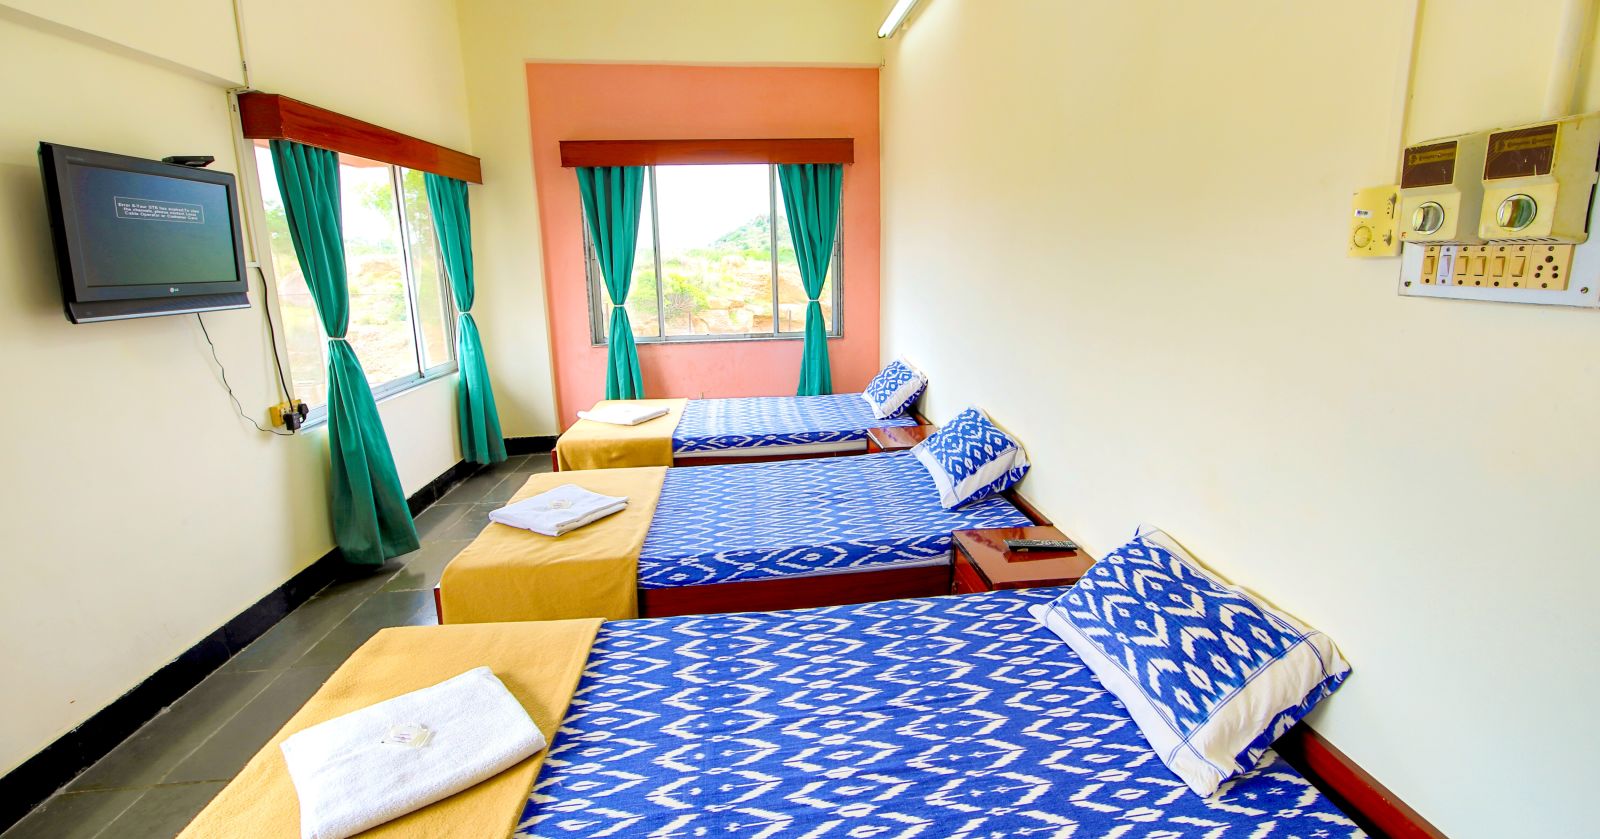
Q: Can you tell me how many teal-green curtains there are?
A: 4